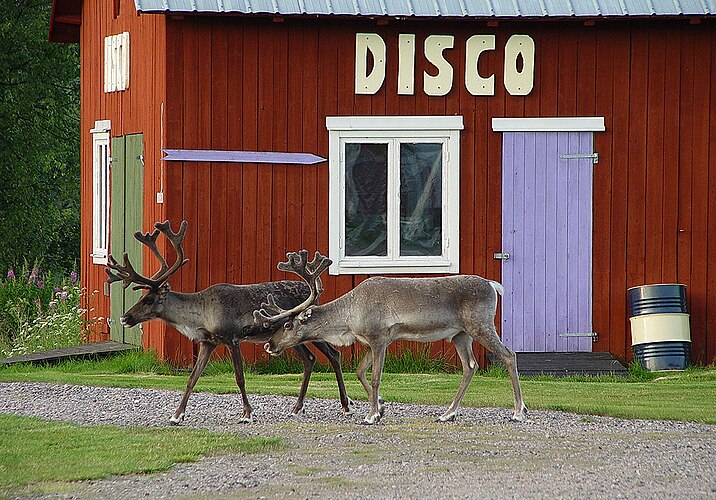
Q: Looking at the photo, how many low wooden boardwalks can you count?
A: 2